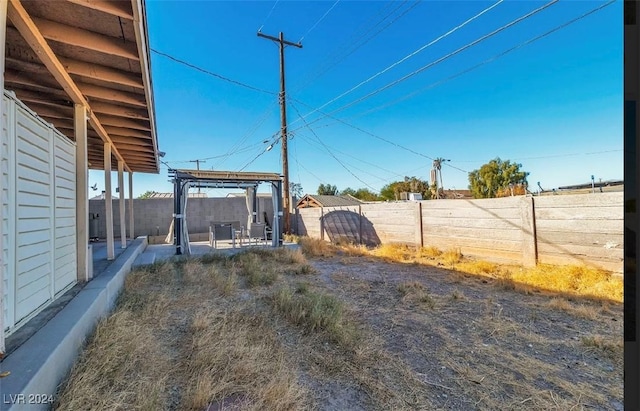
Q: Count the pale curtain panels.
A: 4